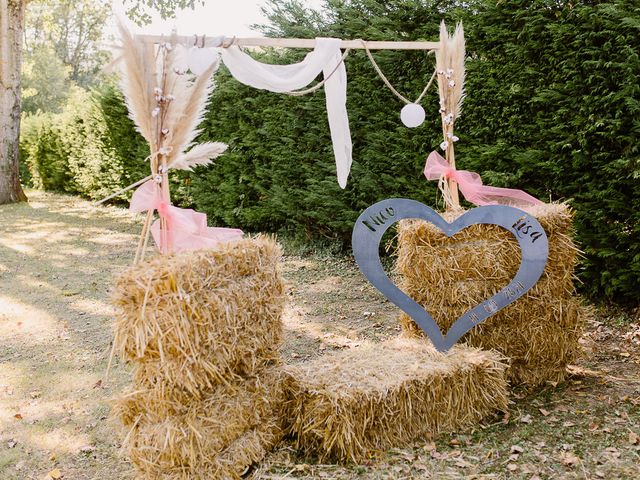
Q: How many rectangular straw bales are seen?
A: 5